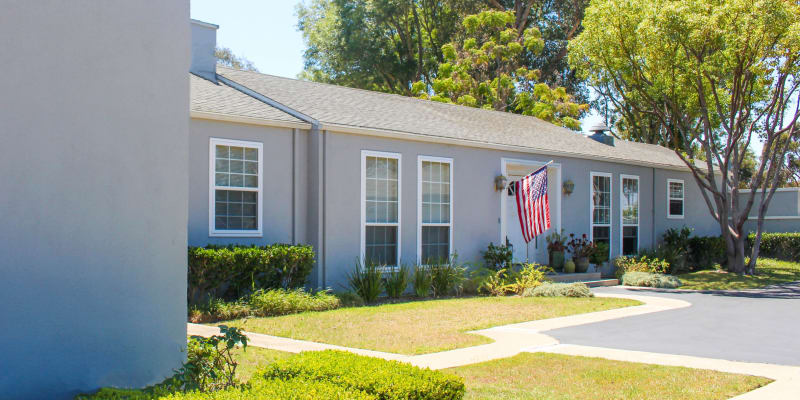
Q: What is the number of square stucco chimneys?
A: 1